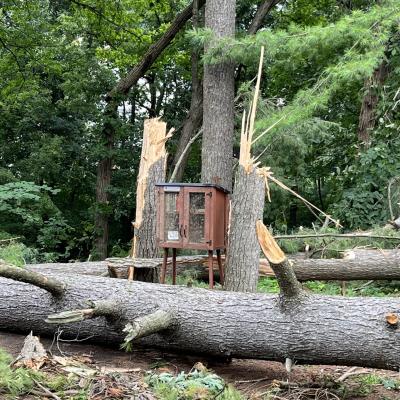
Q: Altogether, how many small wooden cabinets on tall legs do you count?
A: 1